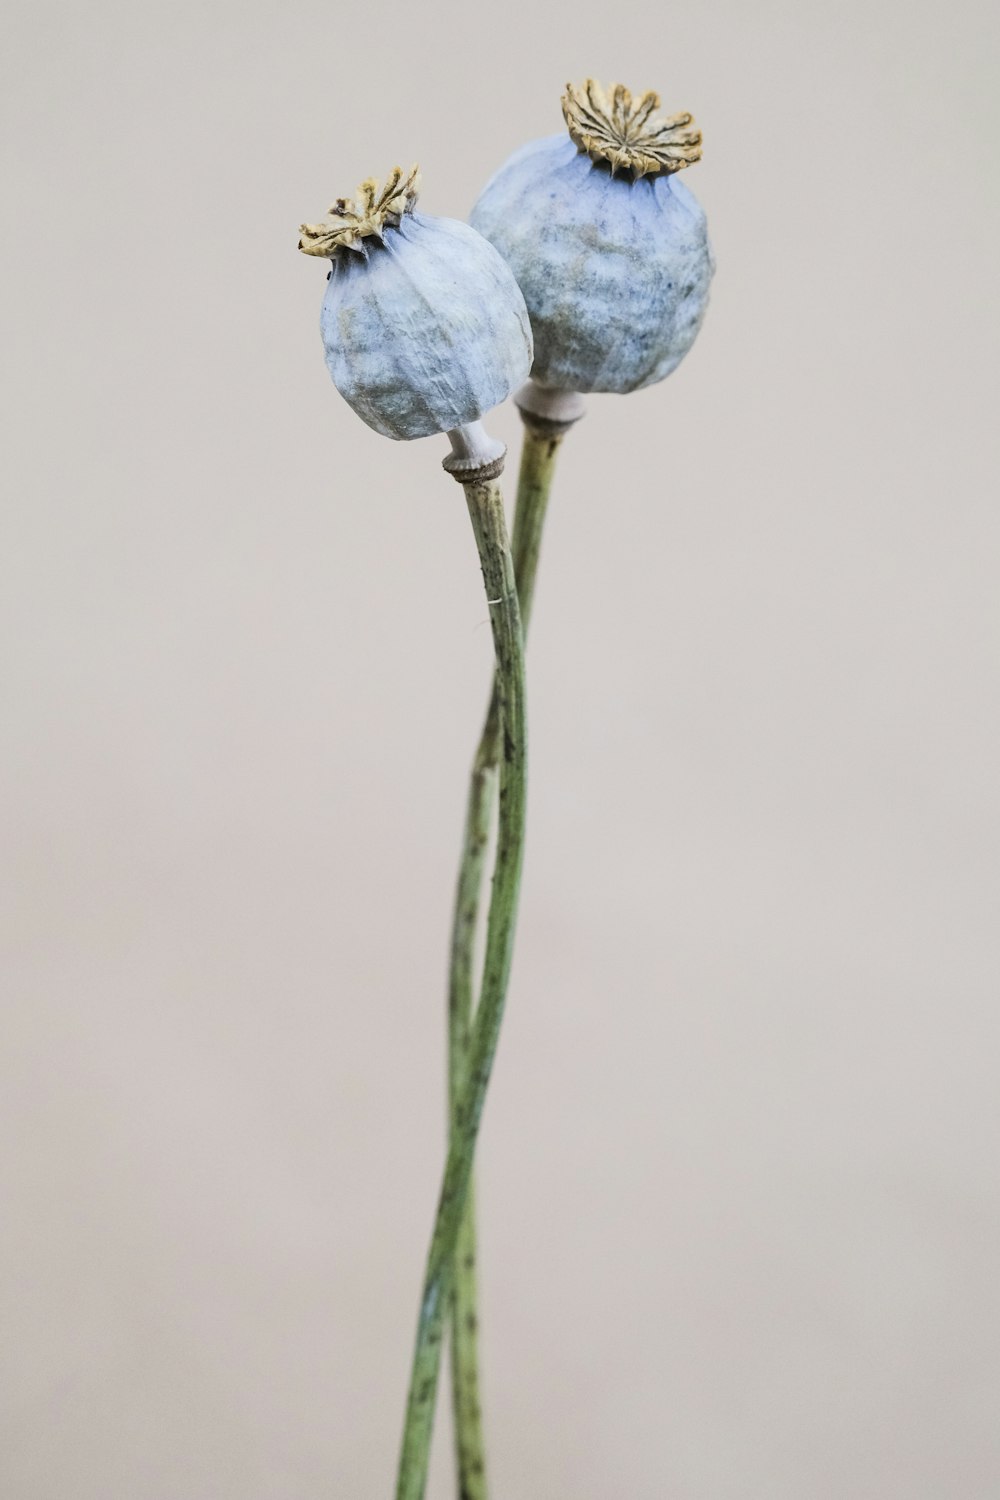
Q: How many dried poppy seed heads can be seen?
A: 2